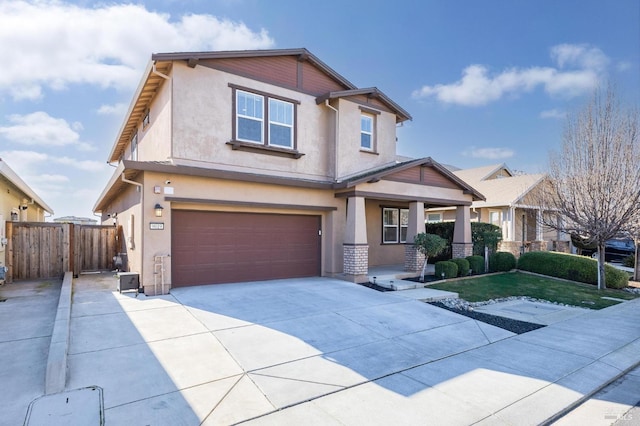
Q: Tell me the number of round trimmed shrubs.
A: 4